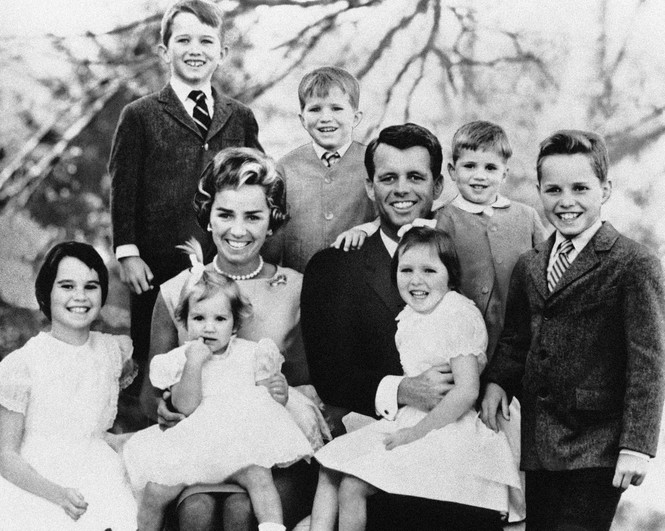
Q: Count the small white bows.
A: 2